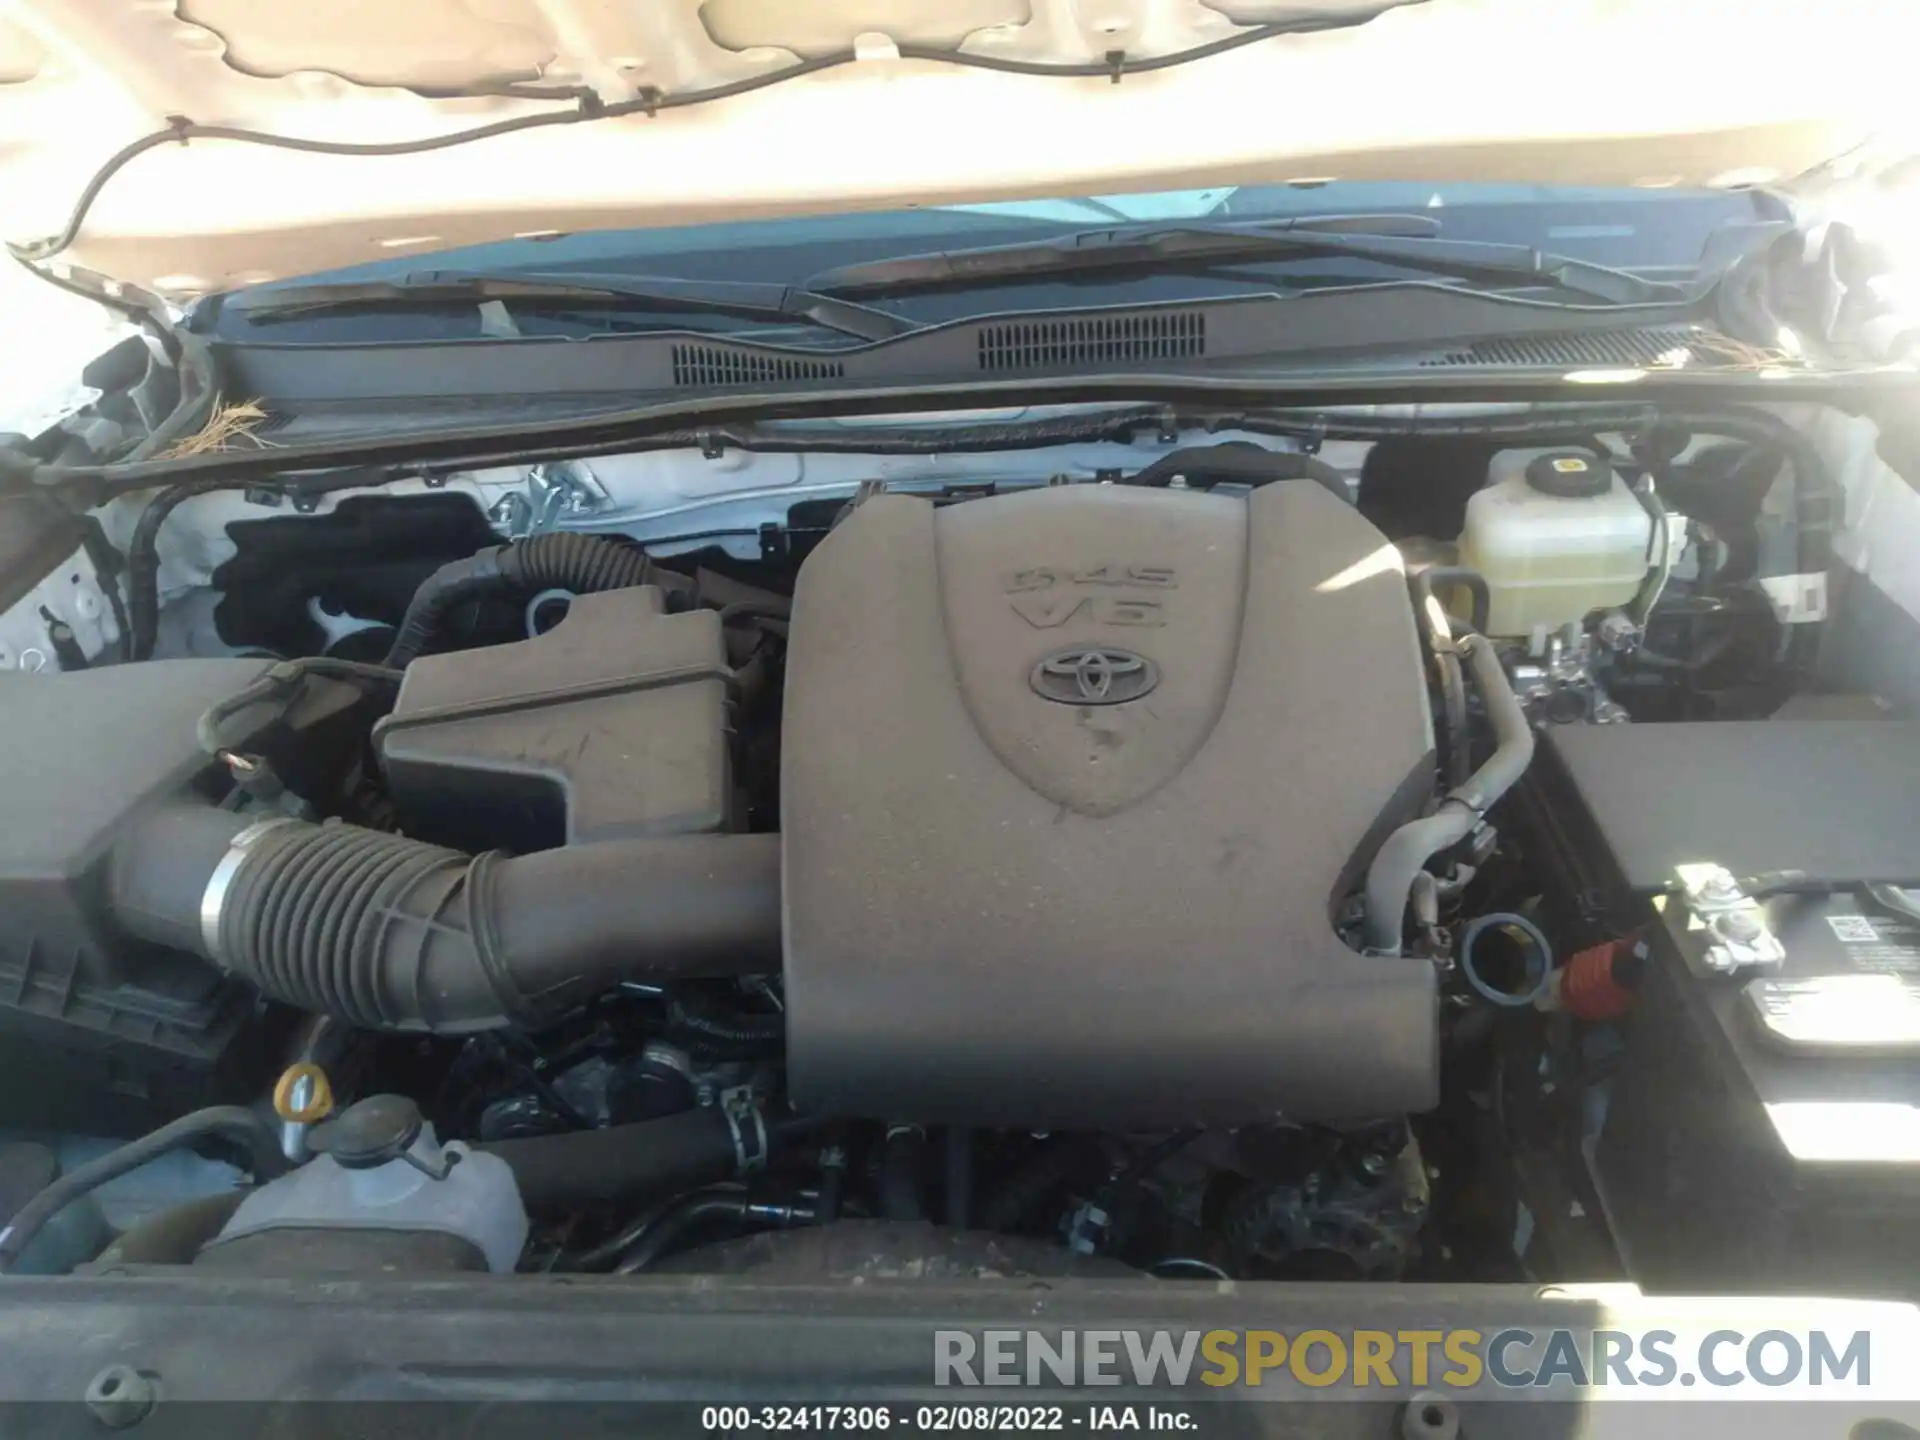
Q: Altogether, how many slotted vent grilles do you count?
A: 3